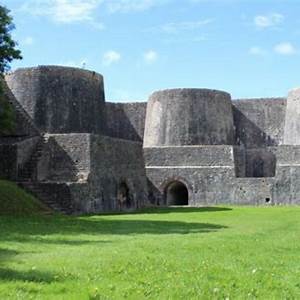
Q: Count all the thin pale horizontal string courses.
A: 2